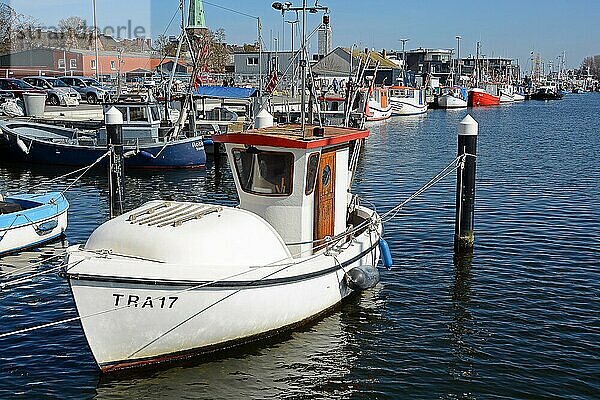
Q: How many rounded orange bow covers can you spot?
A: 0